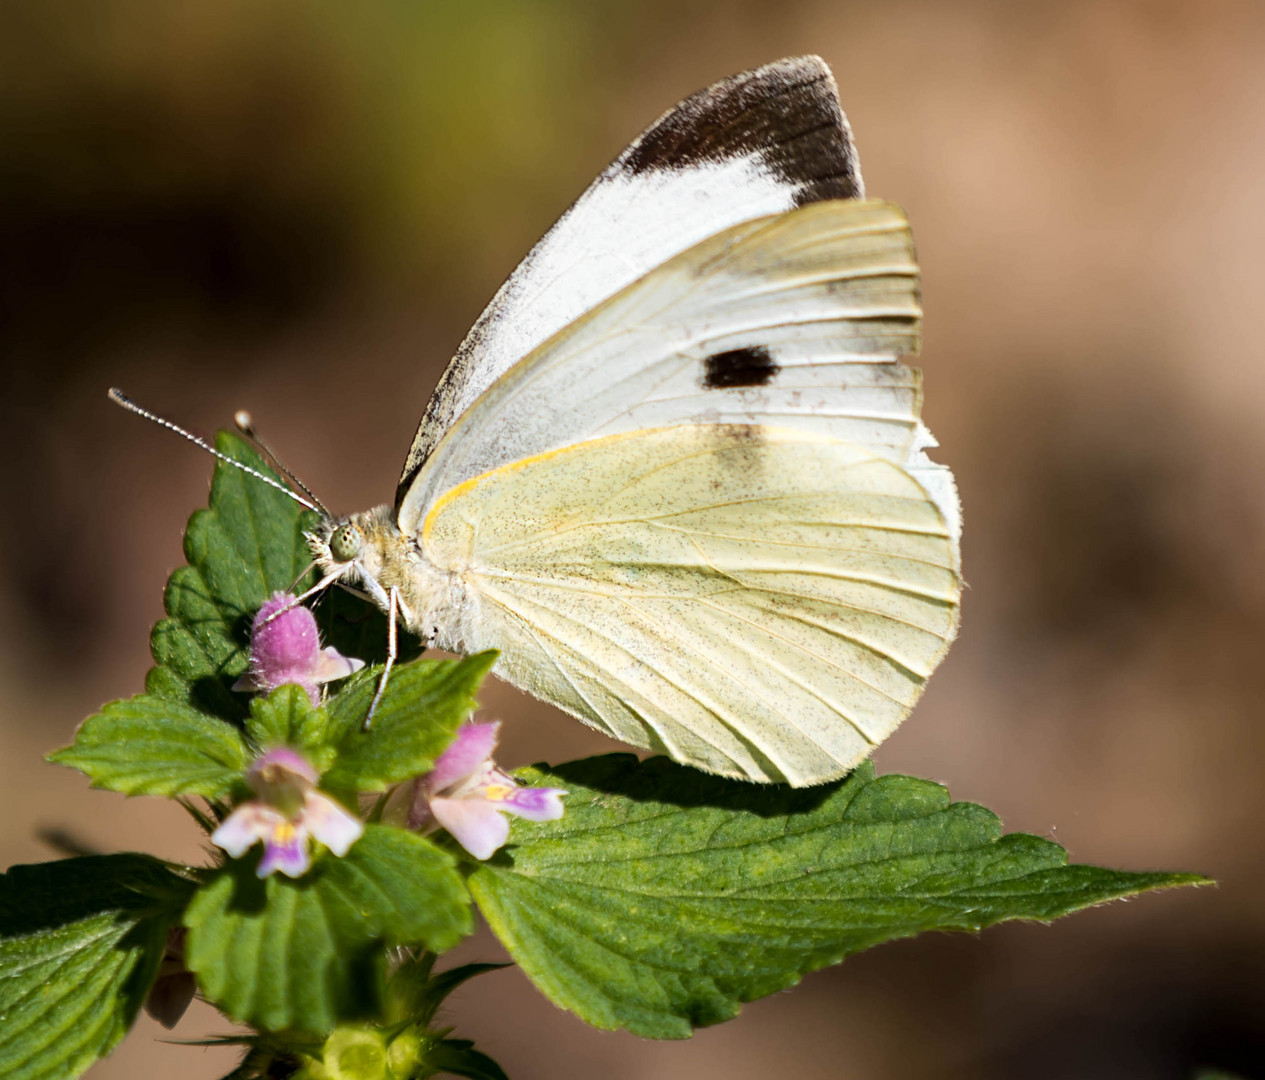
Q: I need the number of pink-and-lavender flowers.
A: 3